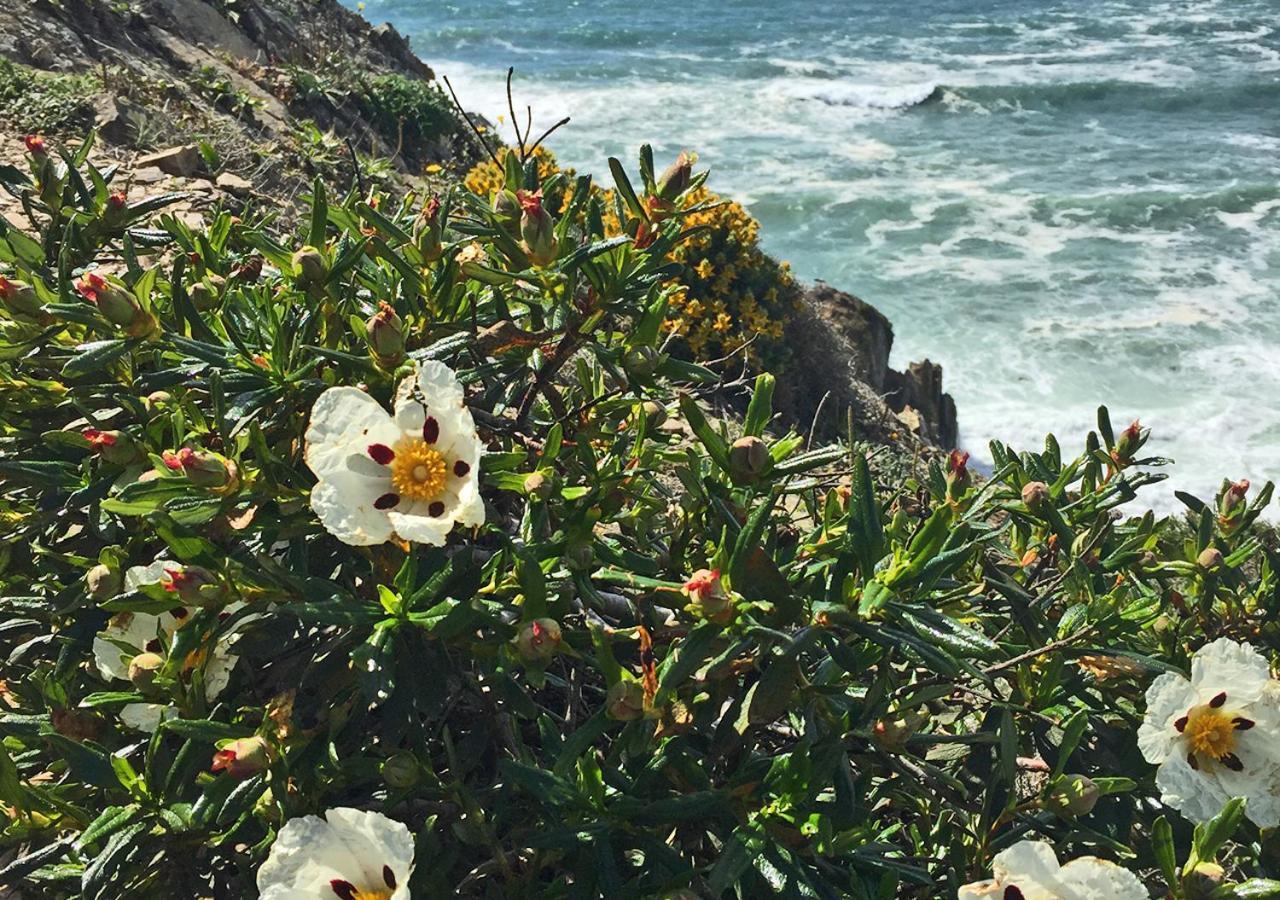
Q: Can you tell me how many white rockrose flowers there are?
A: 5